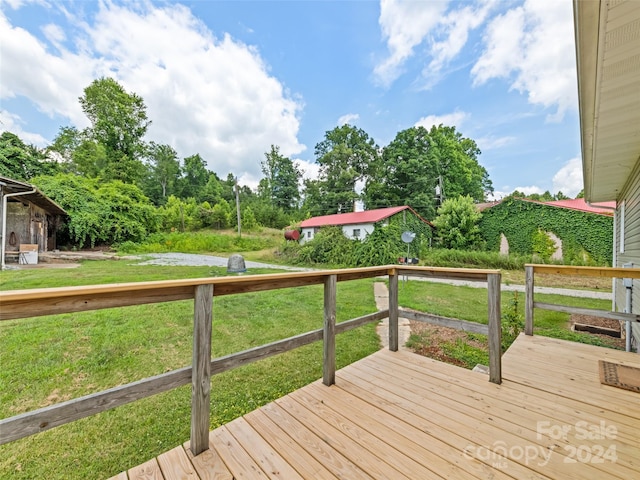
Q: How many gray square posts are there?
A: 5